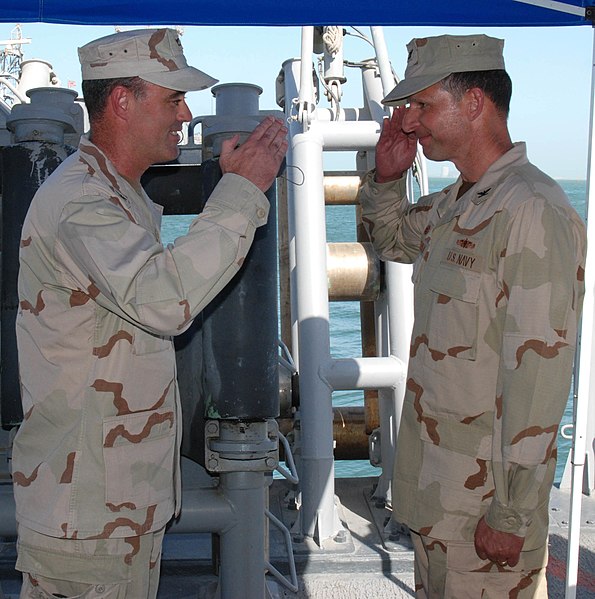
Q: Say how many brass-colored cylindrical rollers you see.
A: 3